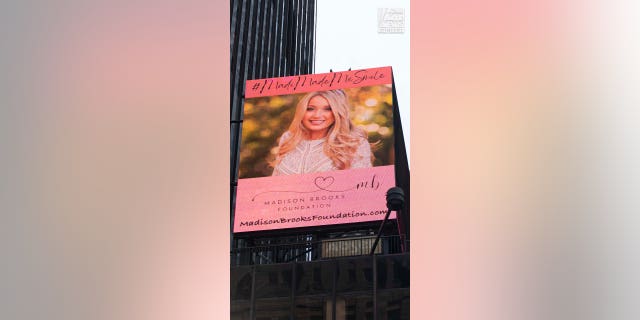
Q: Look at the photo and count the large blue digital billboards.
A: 0